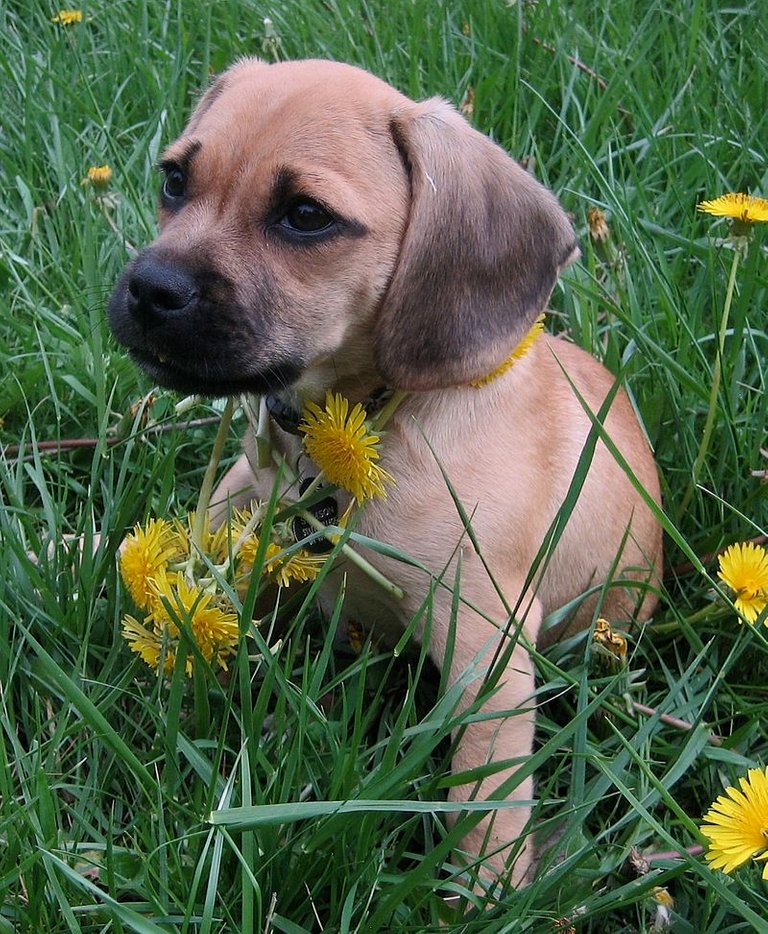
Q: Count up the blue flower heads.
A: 0